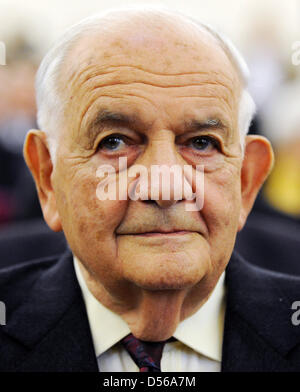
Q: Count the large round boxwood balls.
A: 0